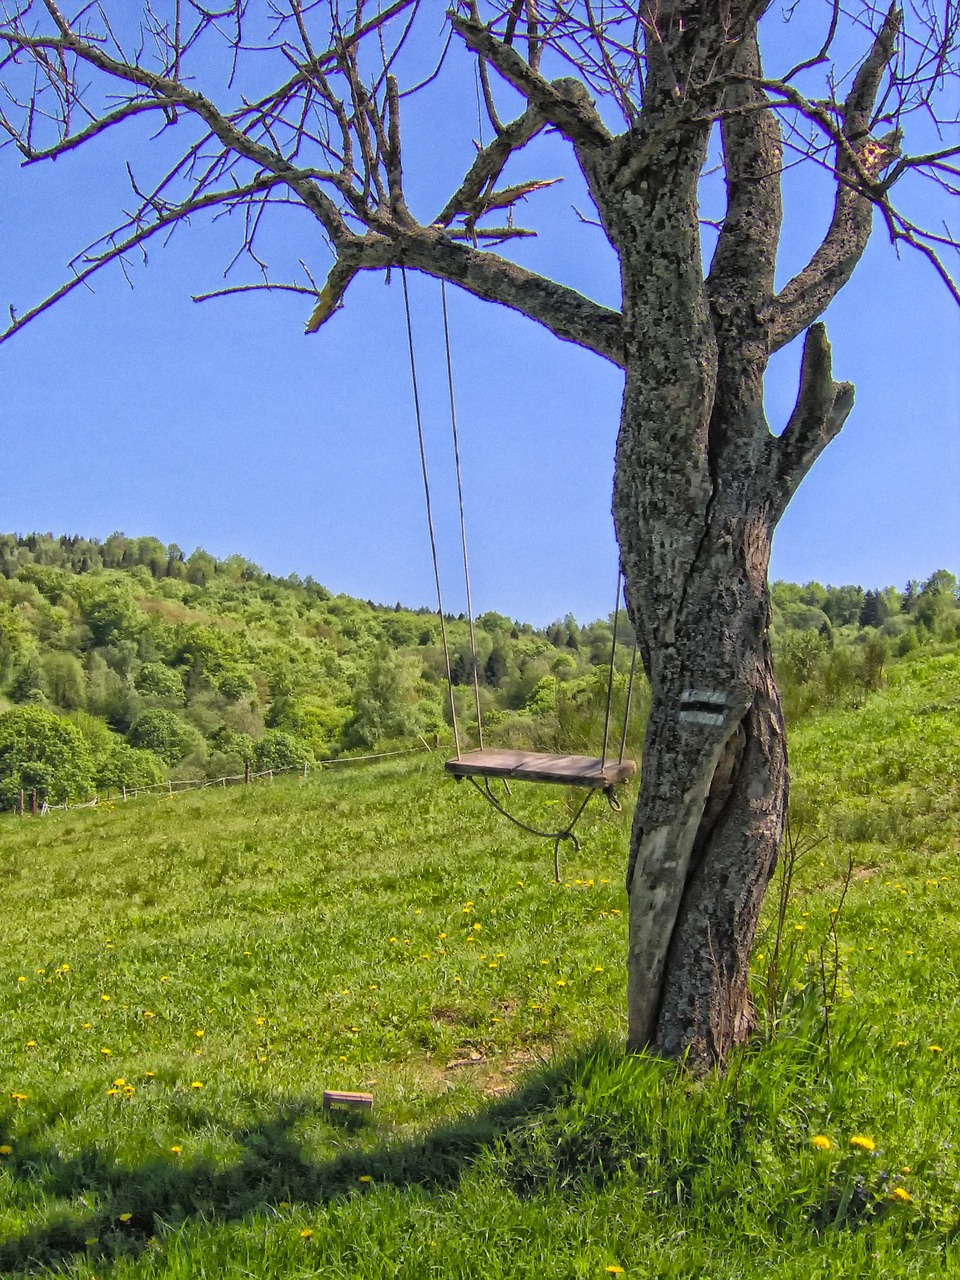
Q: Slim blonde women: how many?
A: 0